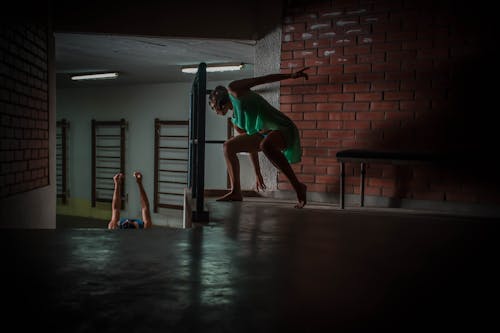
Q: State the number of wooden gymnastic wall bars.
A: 3